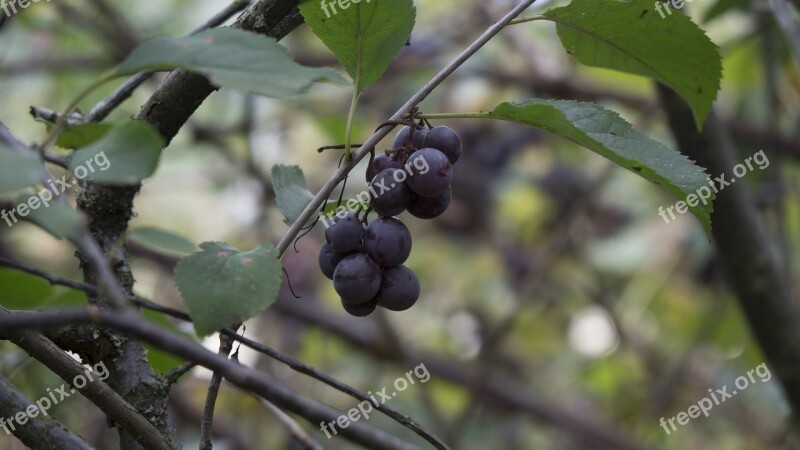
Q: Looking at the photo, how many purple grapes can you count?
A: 12